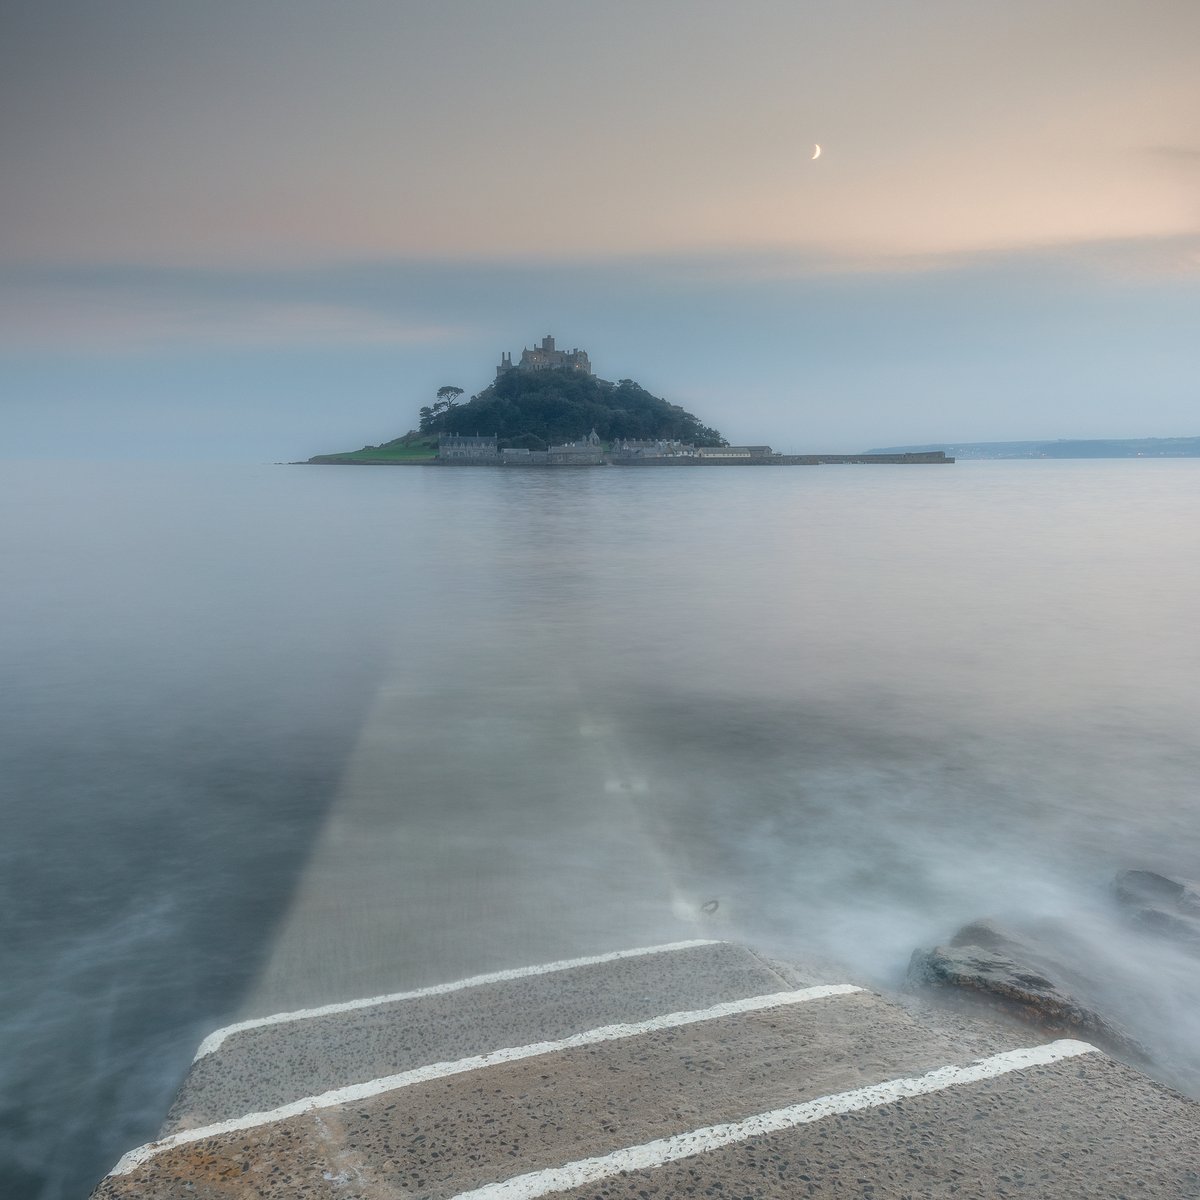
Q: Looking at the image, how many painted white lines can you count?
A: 3